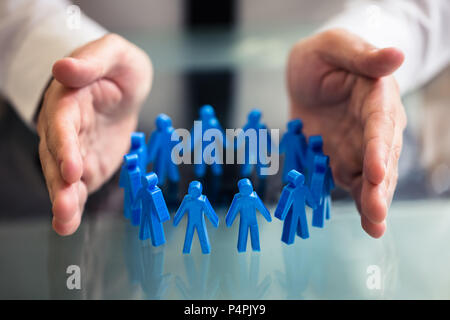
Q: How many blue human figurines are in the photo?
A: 12